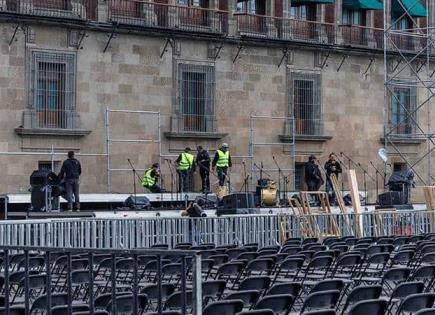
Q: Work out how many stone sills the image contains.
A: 4